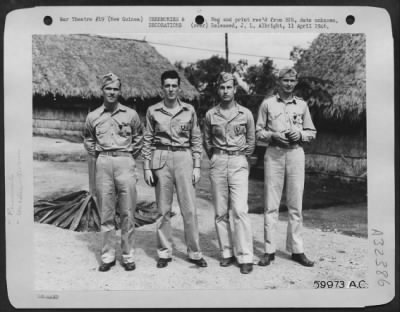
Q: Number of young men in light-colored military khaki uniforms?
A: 4